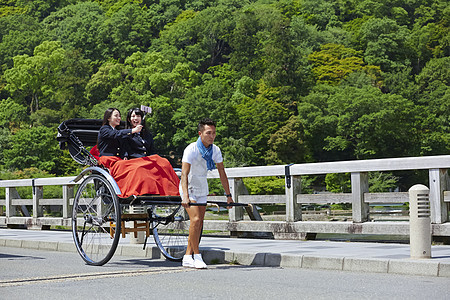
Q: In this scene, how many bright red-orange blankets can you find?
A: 1